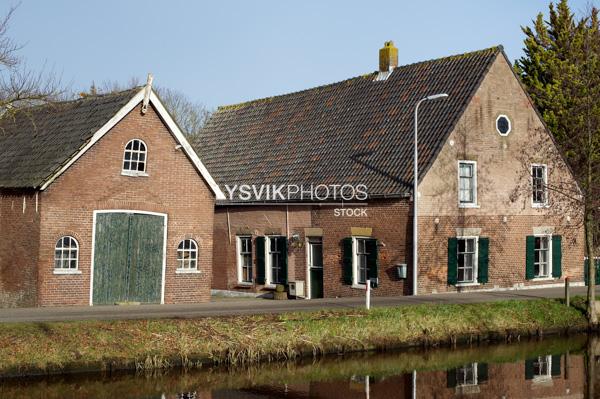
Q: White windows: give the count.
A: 11